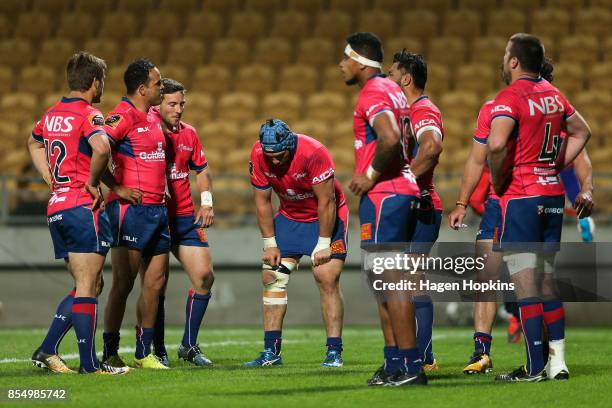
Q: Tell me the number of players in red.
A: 8